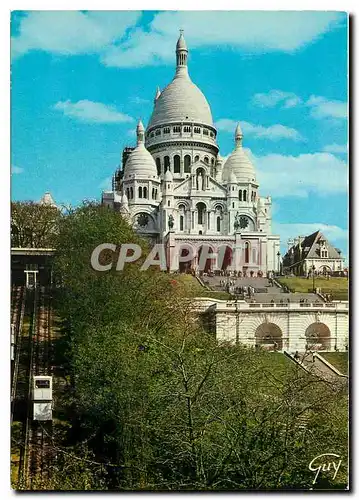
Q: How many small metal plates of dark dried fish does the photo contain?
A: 0